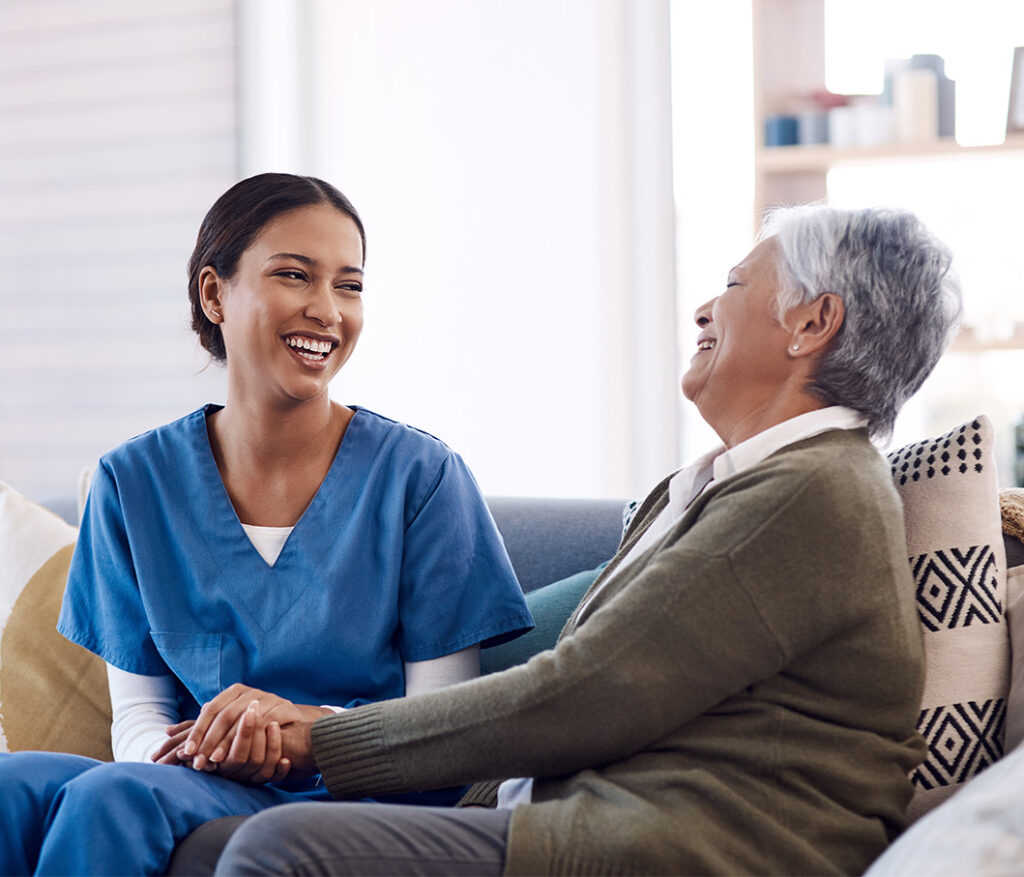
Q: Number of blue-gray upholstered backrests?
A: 1